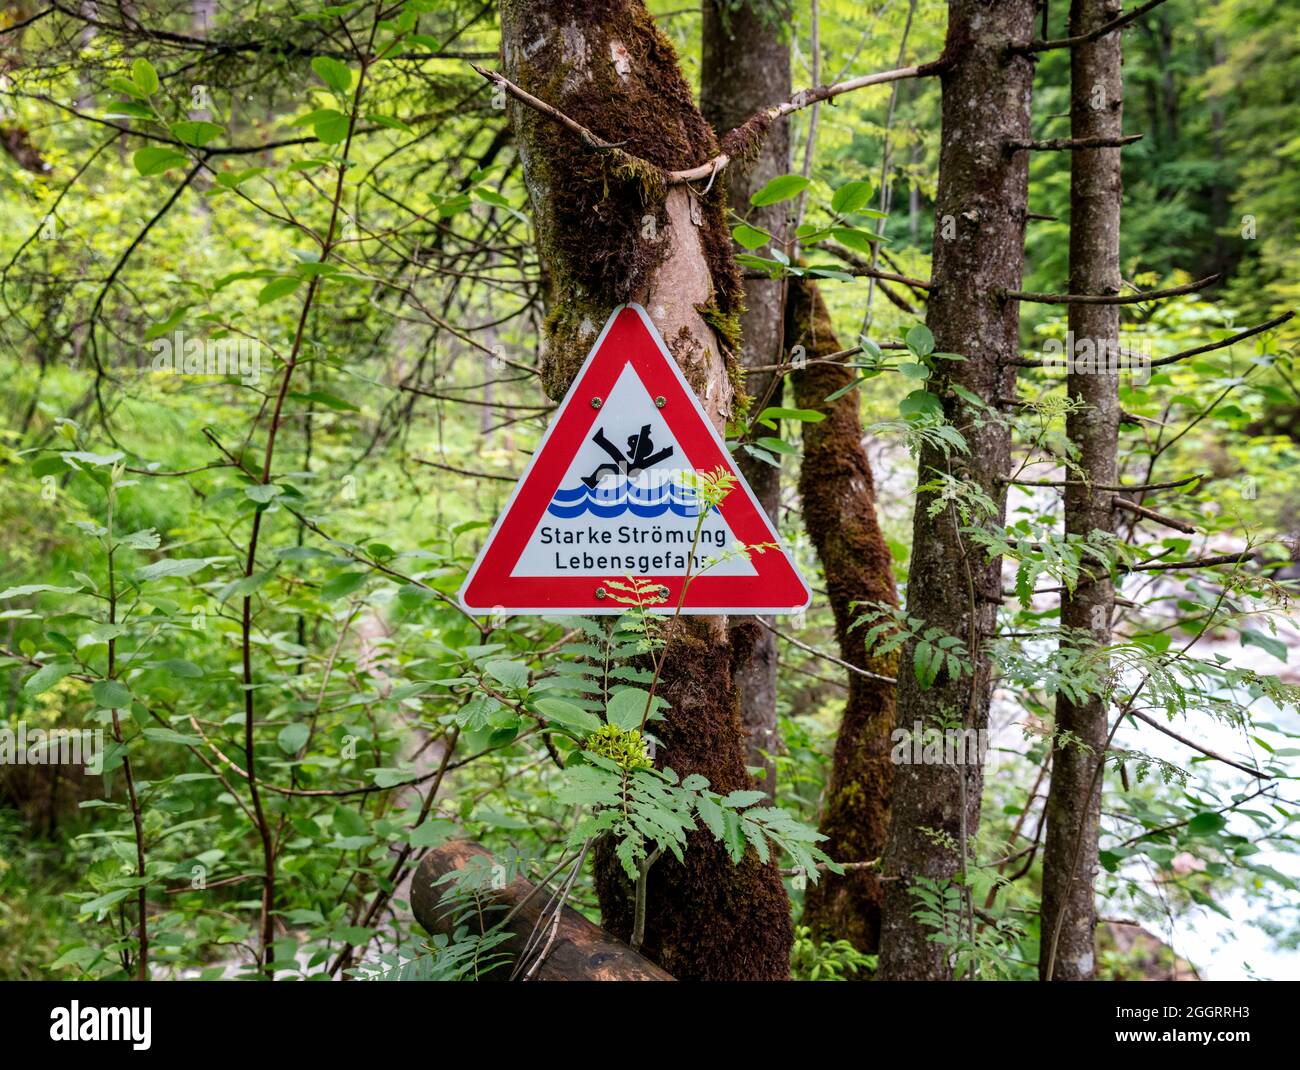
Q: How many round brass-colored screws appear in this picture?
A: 4